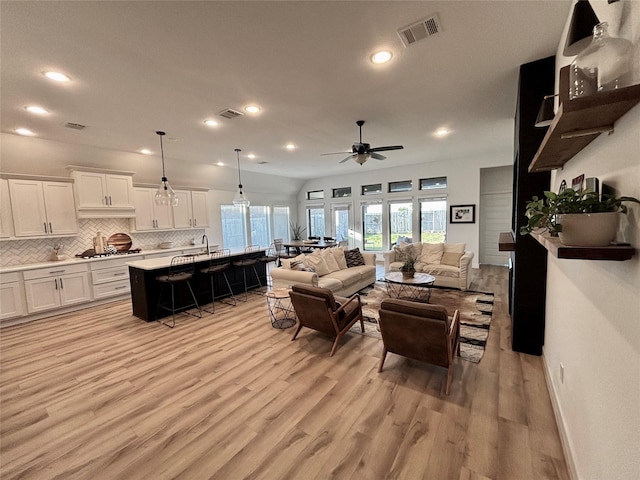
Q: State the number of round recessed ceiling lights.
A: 11